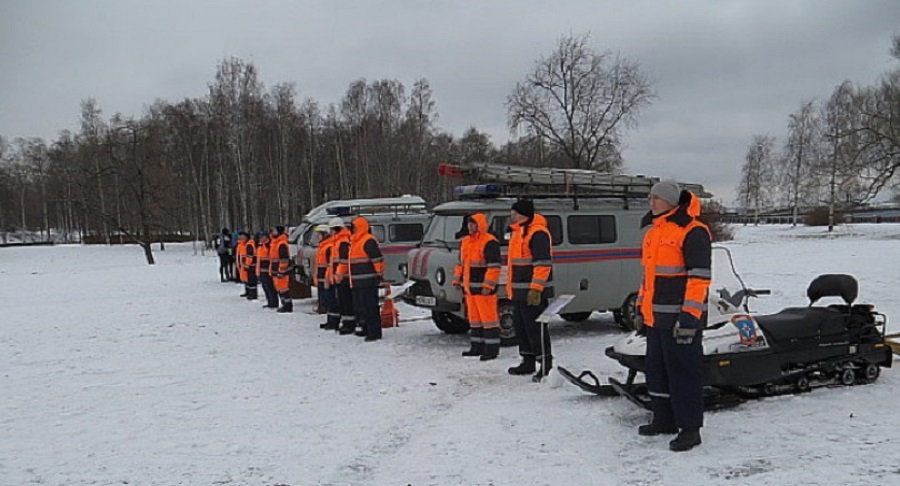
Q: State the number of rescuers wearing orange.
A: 10